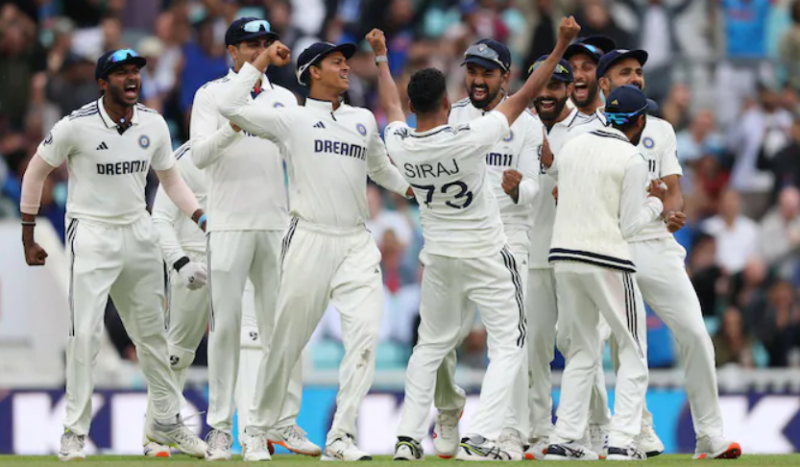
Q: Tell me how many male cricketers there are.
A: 11